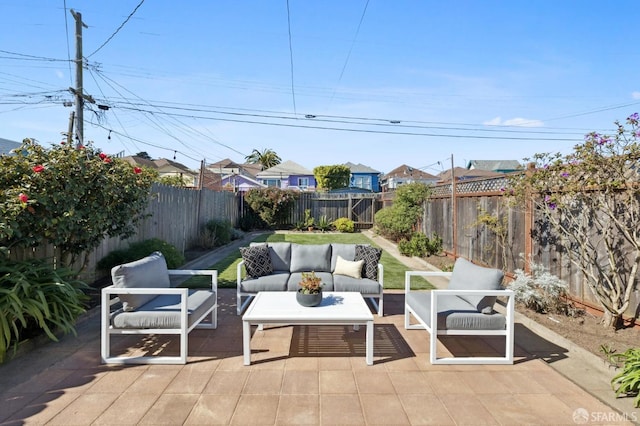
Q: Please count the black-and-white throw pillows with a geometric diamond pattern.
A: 2